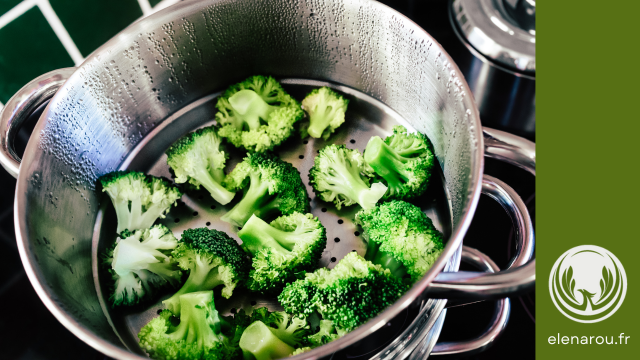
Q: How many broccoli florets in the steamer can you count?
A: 14